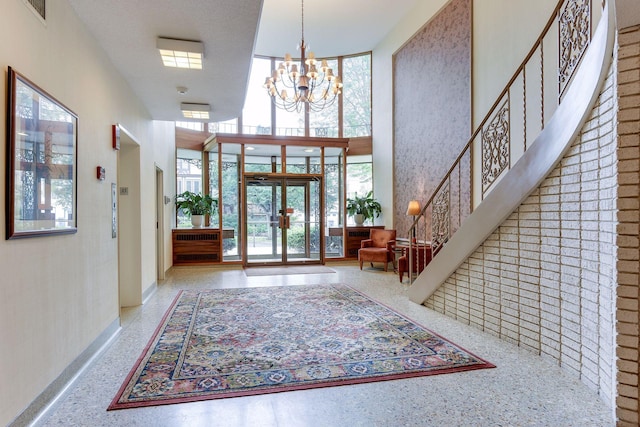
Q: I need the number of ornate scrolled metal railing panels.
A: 3